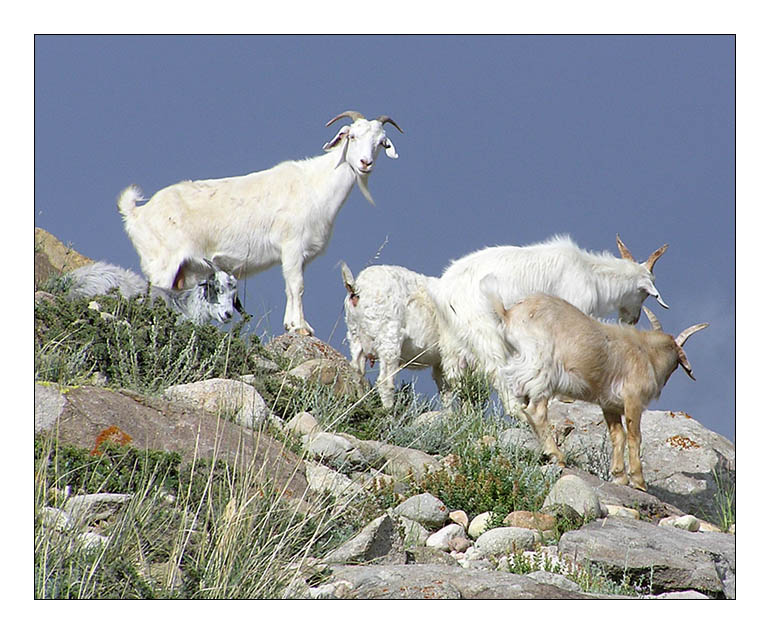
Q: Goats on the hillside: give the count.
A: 5